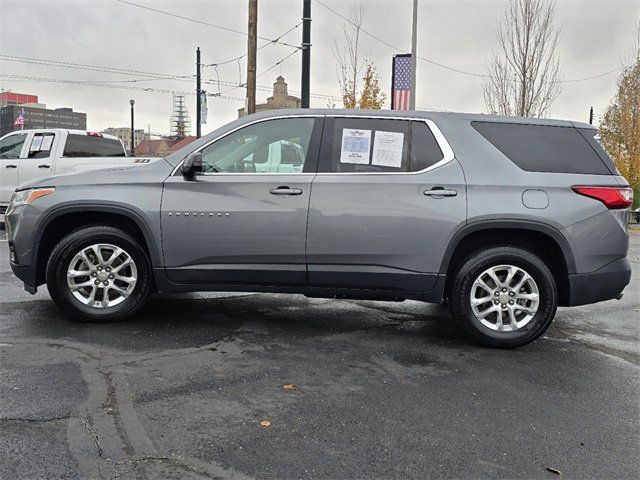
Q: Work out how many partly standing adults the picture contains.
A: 0